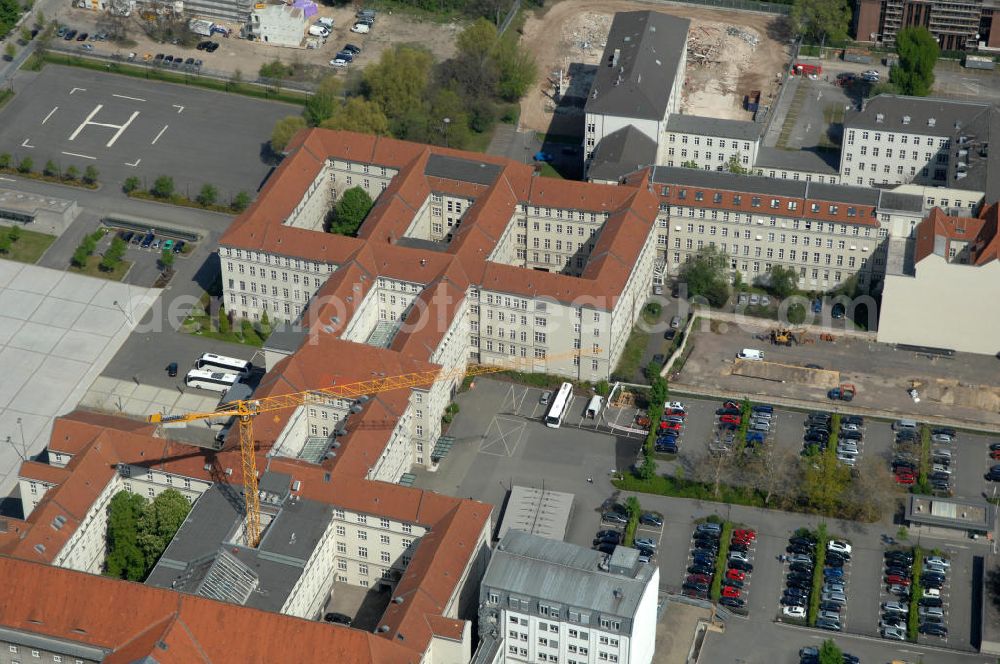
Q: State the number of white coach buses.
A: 3